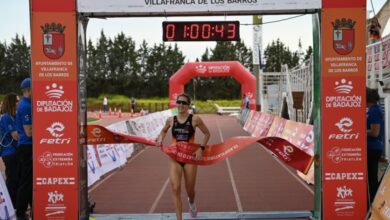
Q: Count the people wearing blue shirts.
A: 3